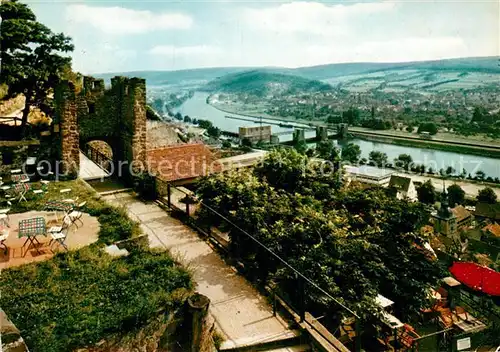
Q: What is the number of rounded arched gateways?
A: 1